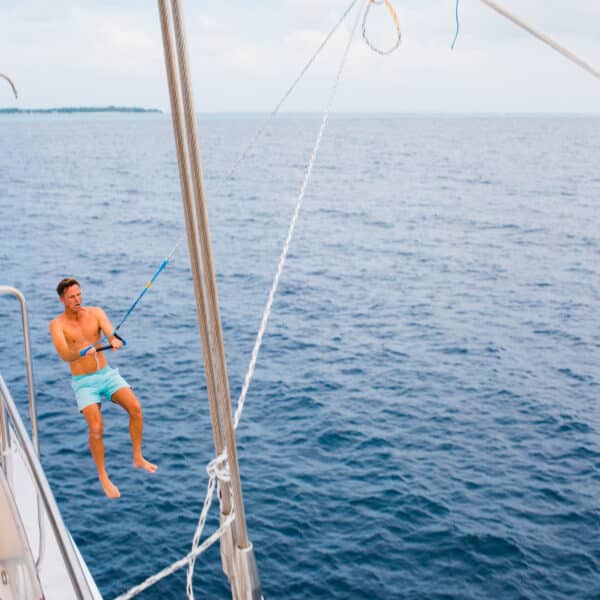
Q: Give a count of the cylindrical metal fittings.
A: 2